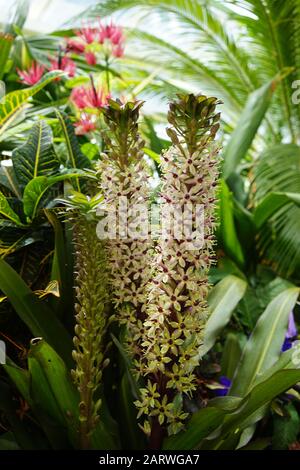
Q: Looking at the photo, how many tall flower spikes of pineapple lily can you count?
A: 3